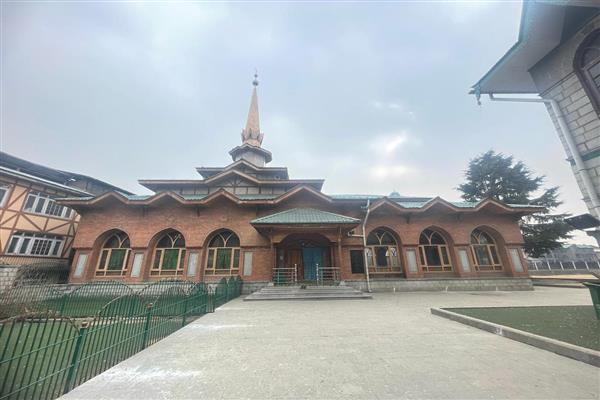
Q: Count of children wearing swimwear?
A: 0